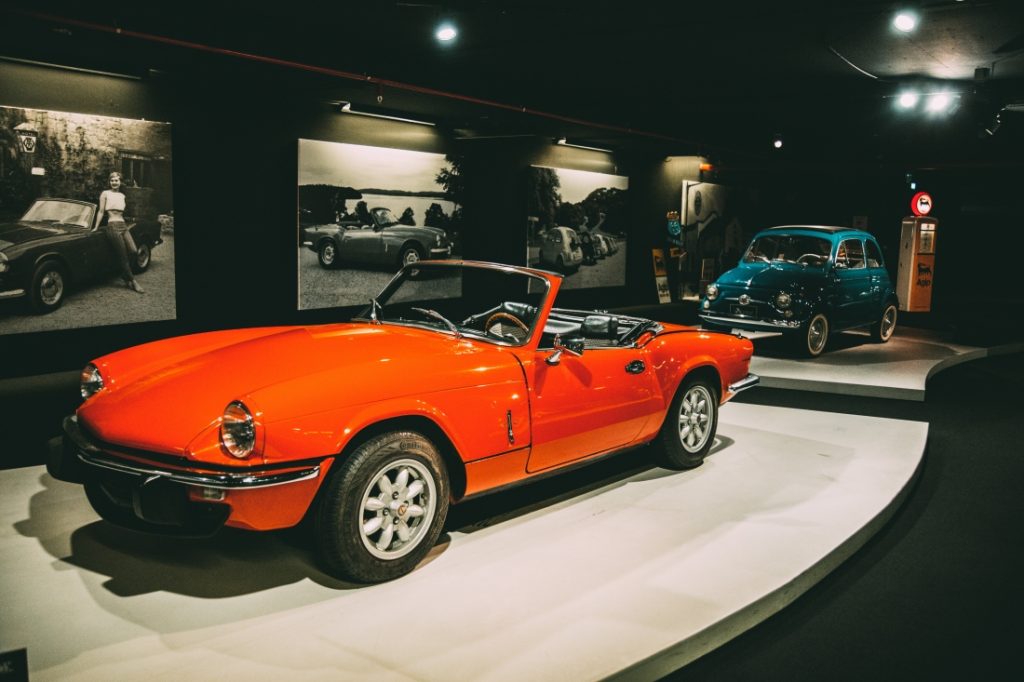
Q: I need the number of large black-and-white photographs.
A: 3